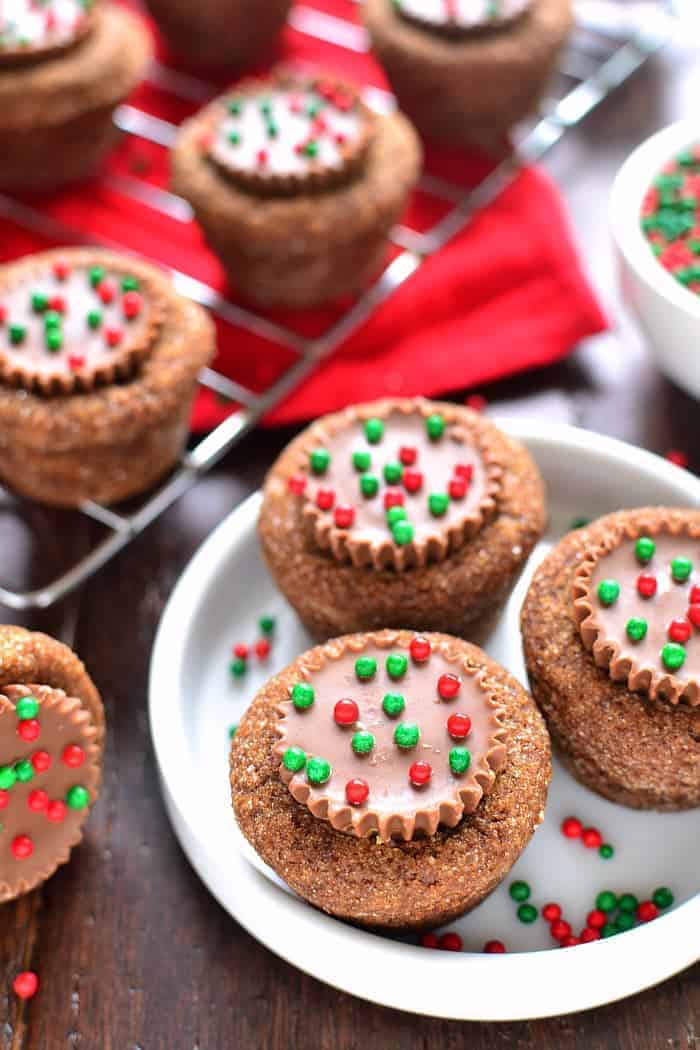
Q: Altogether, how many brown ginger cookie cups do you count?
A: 9